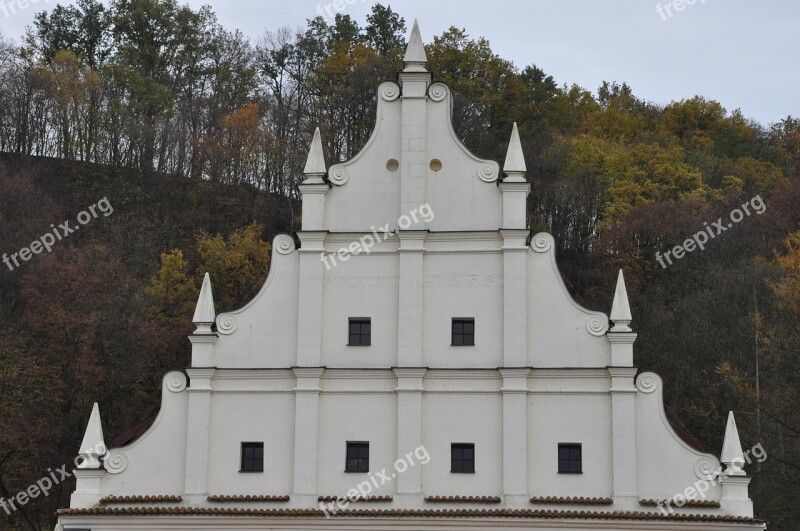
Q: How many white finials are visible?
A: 7